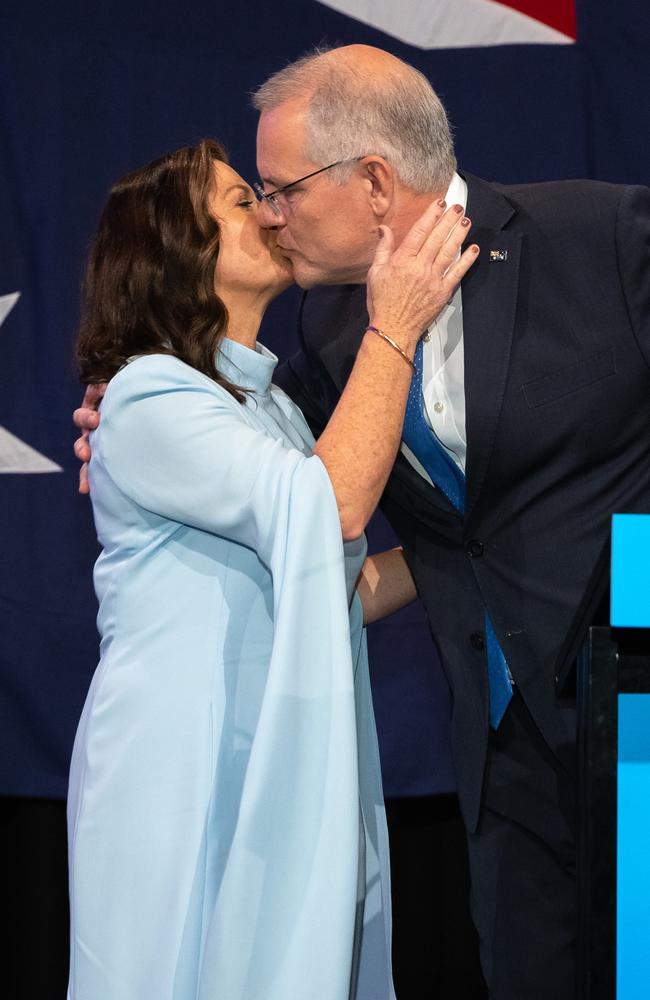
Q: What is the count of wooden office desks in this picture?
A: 0